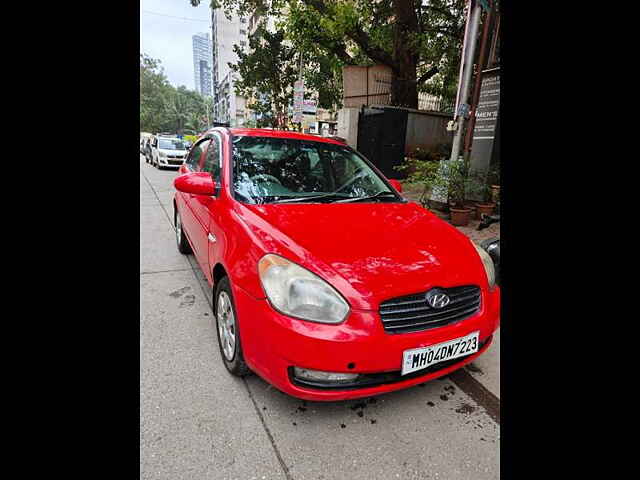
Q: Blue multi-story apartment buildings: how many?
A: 1